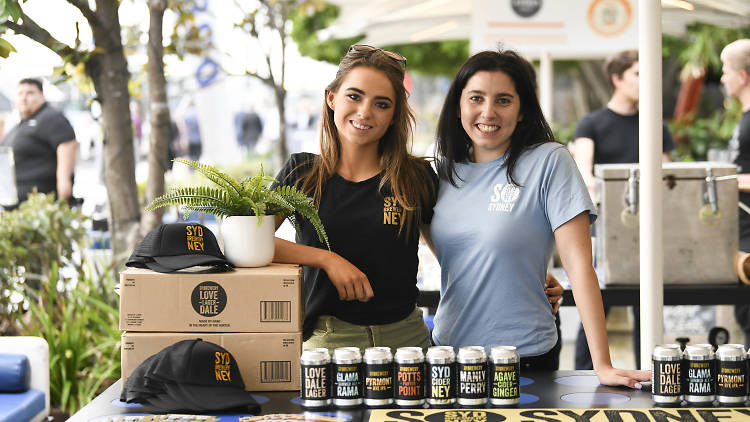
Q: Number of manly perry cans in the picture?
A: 1